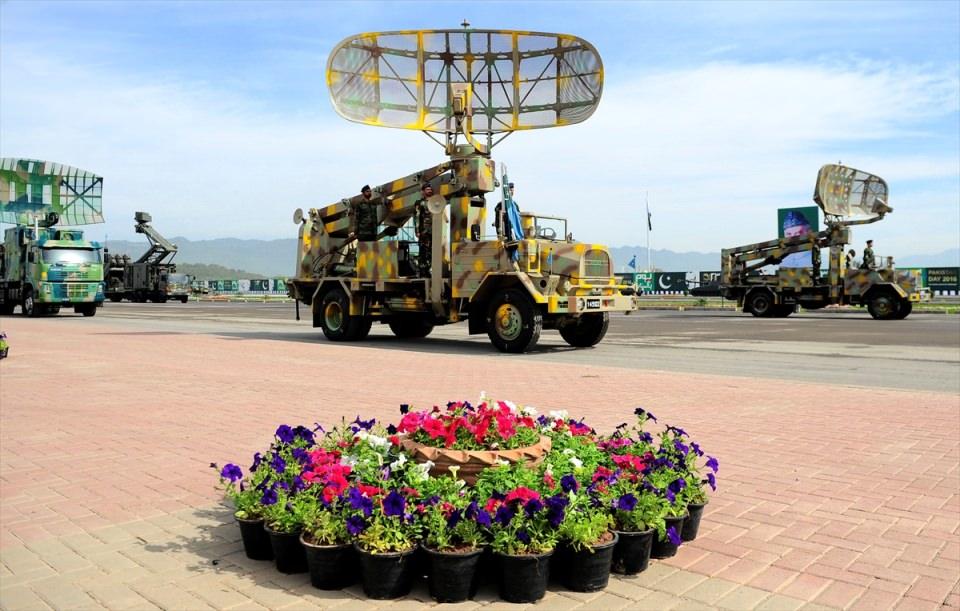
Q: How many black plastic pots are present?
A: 10